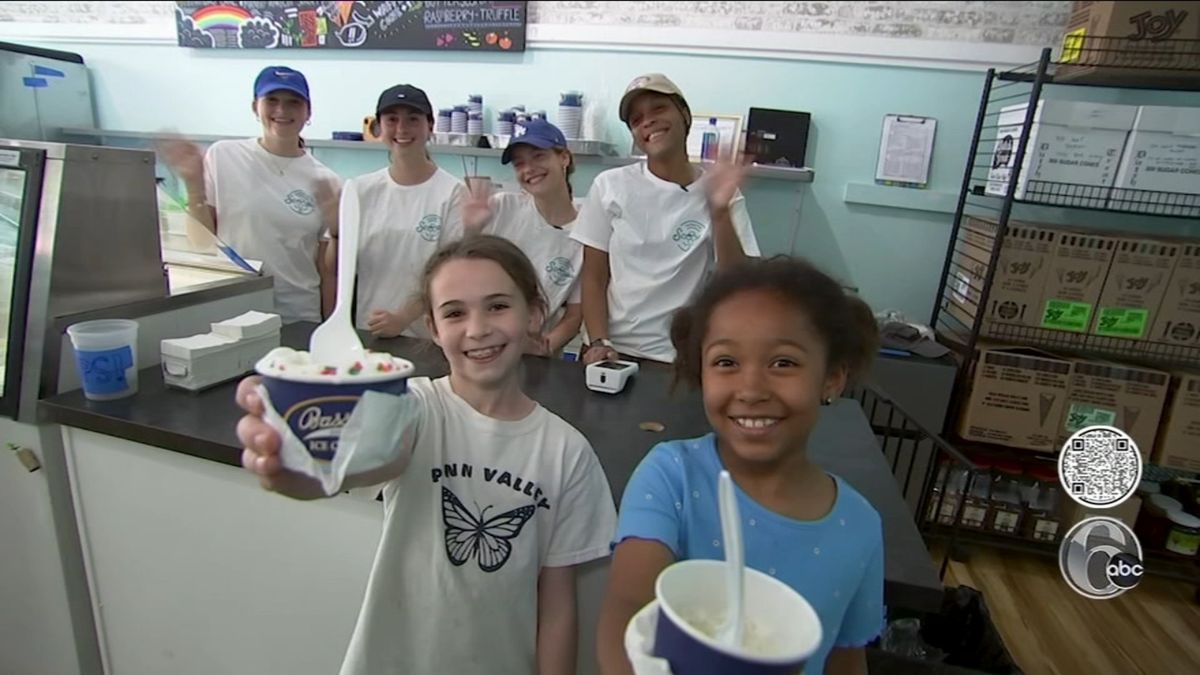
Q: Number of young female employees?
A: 4